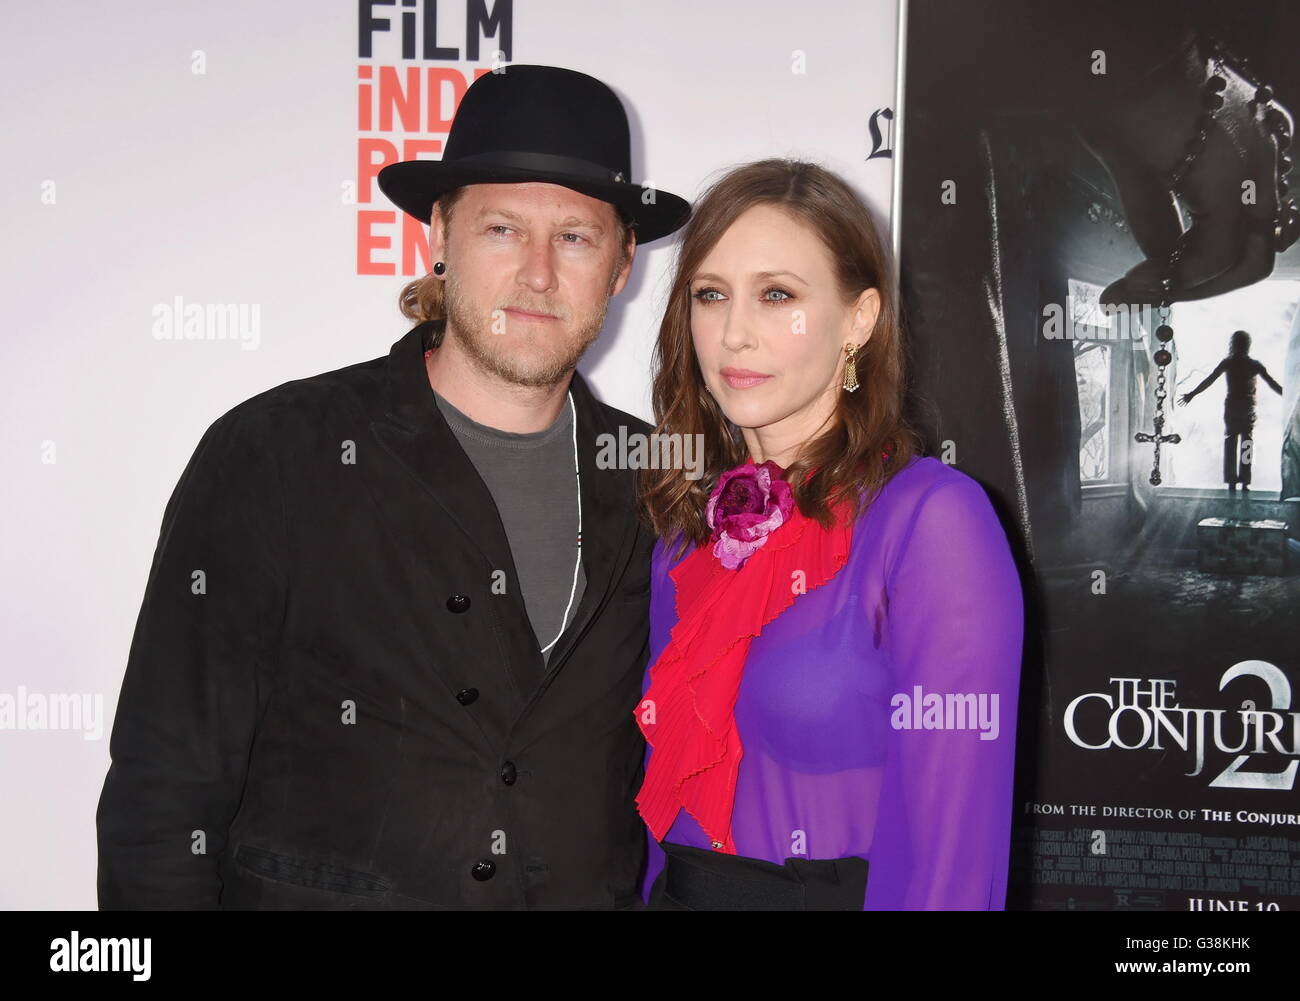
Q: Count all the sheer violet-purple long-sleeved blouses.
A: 1